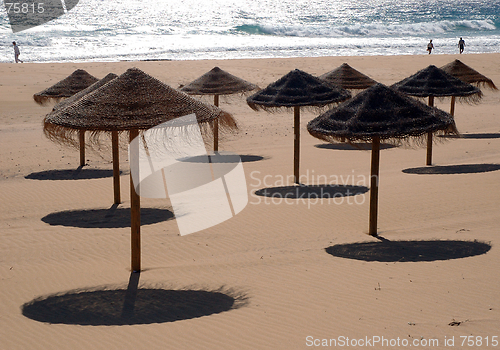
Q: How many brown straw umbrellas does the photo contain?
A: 6